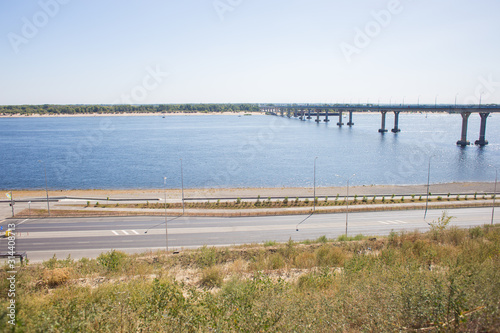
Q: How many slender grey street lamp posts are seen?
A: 7